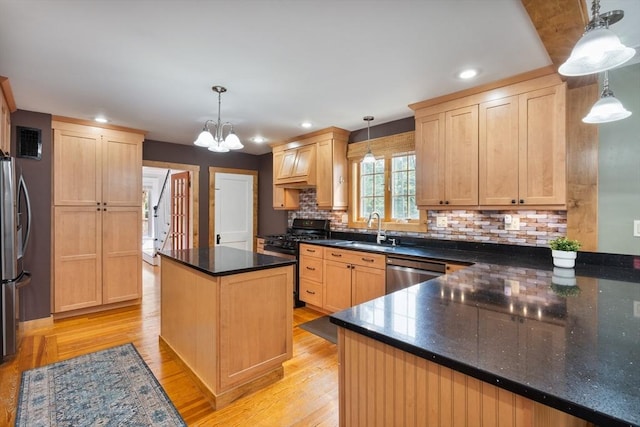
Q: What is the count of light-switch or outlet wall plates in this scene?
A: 4